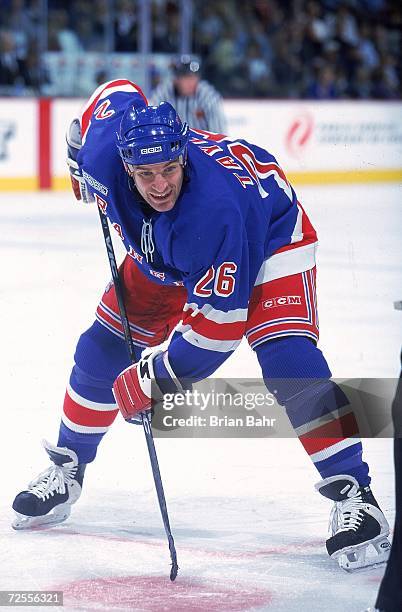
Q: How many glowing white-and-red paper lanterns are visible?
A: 0